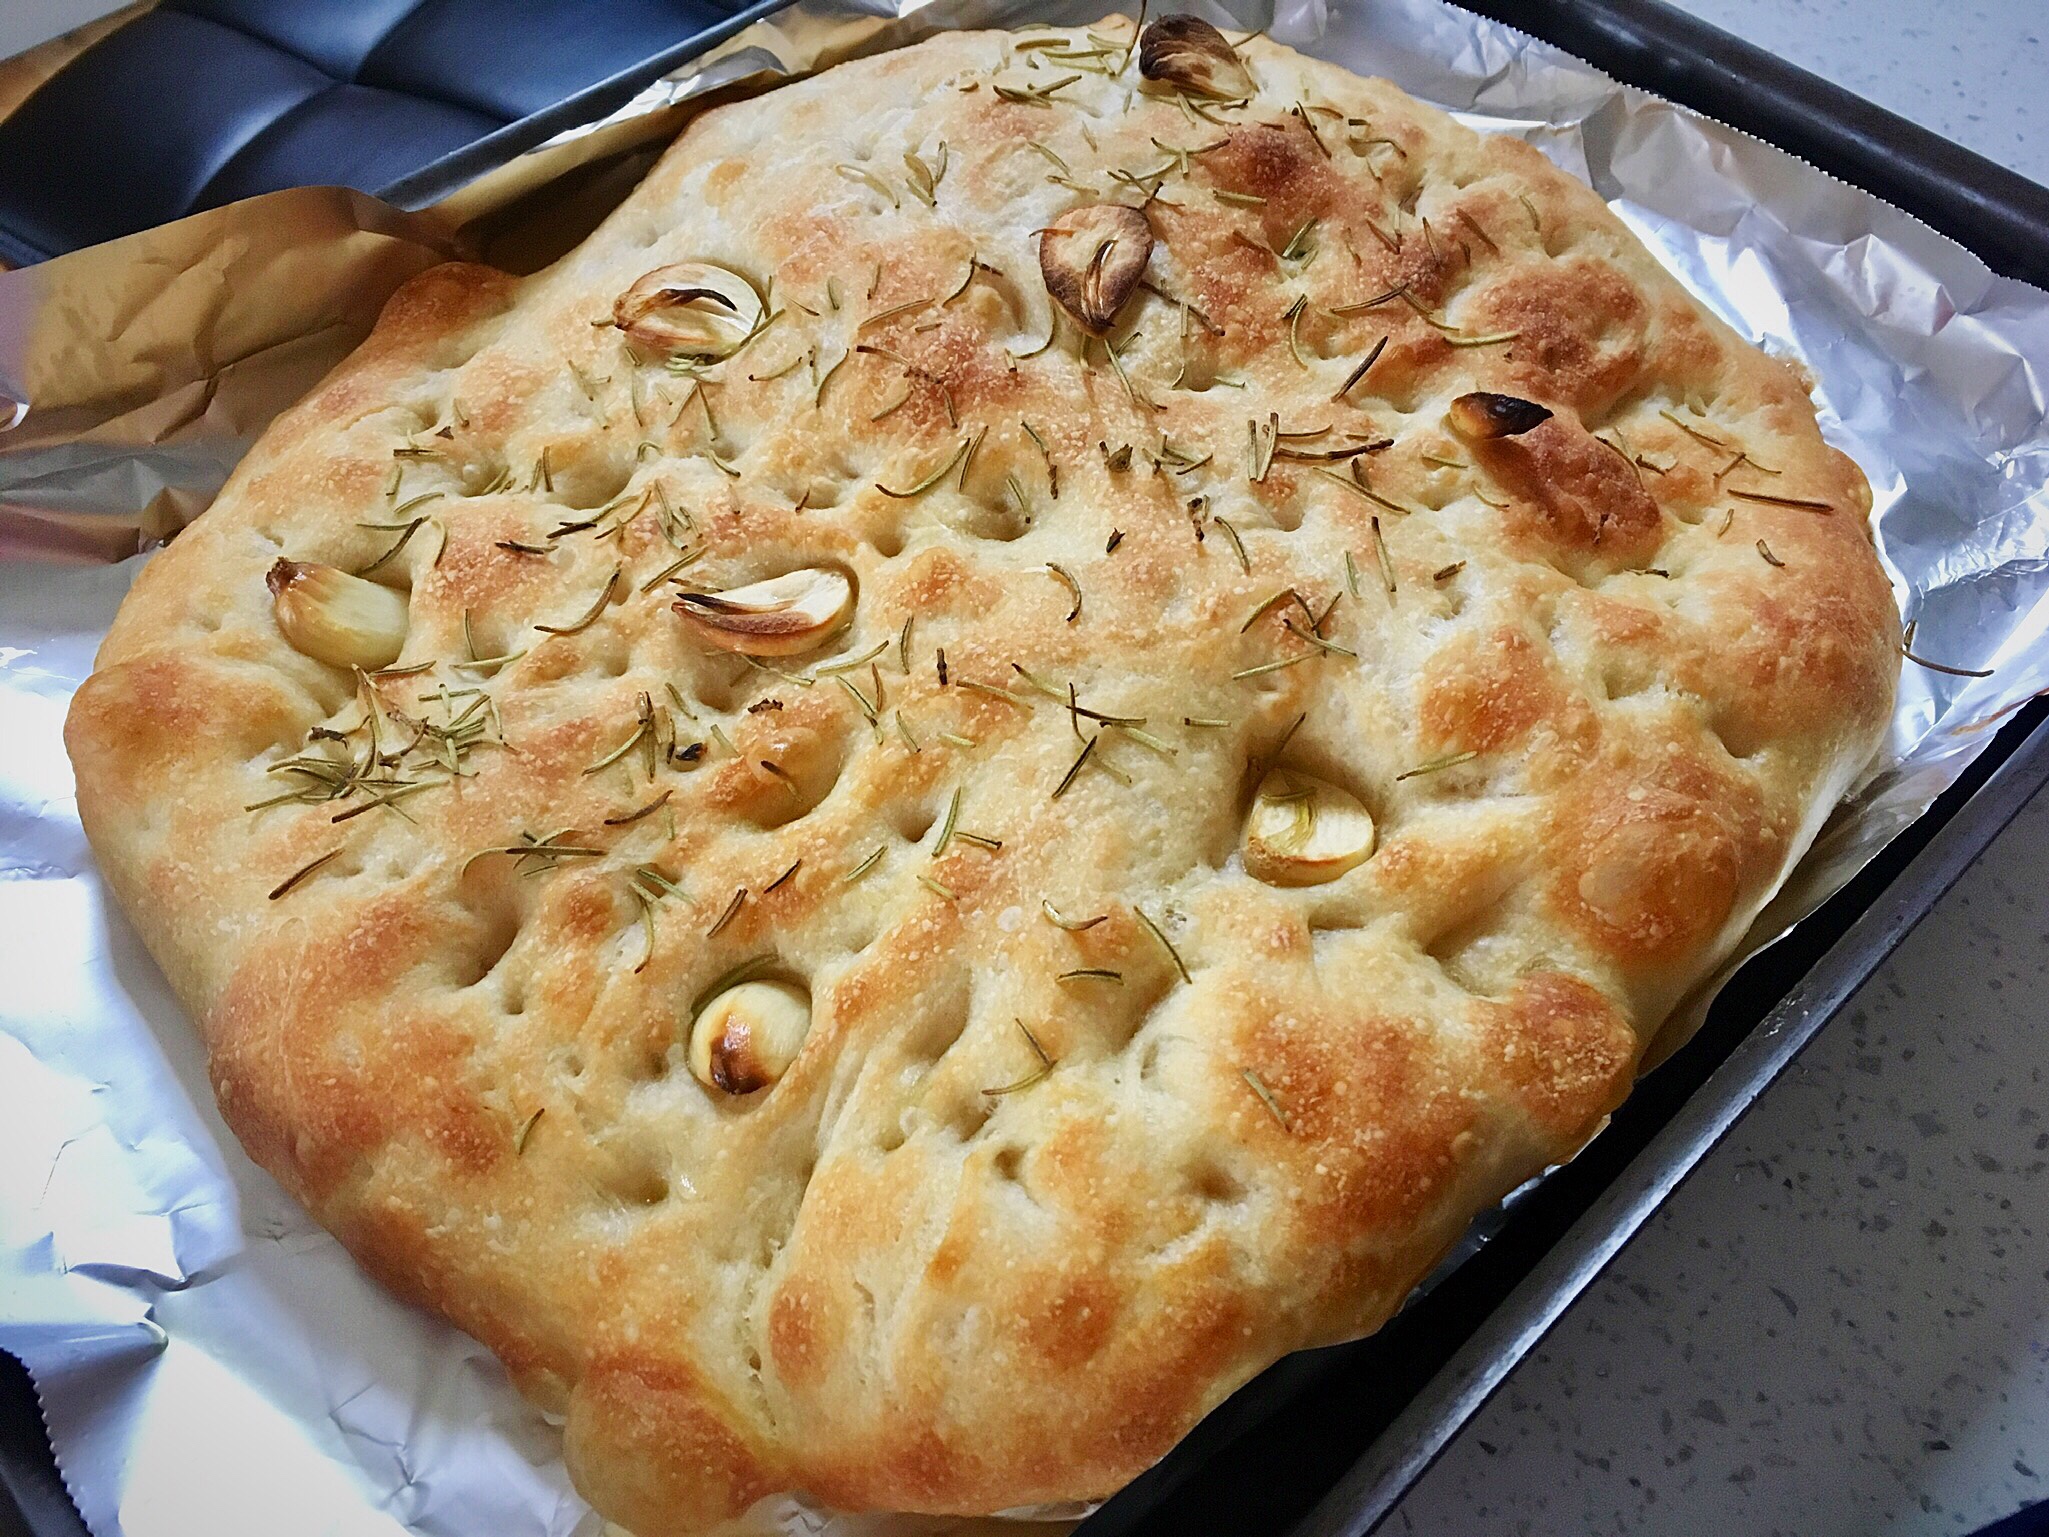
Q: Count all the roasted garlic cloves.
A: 8